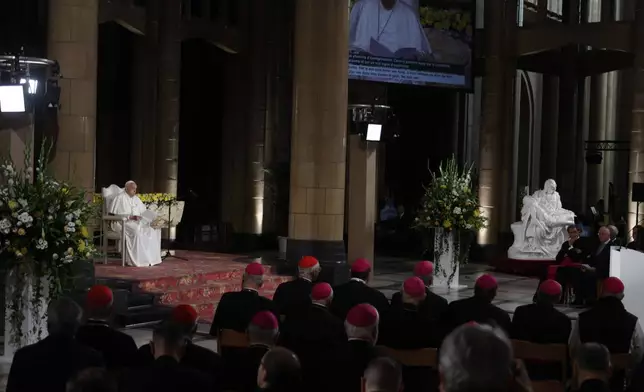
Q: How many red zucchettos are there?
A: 3